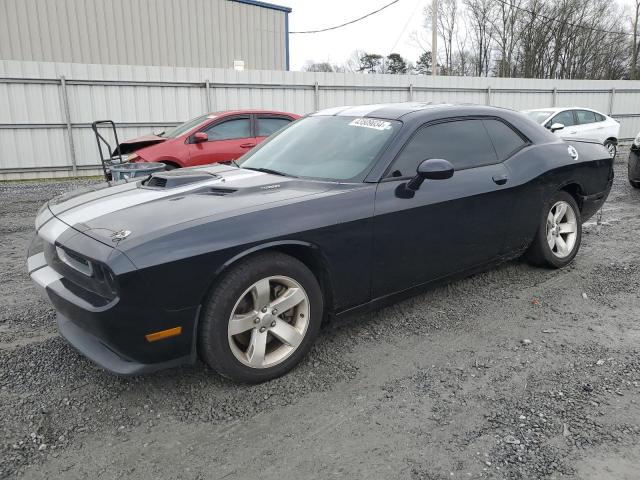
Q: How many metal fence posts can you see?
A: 7